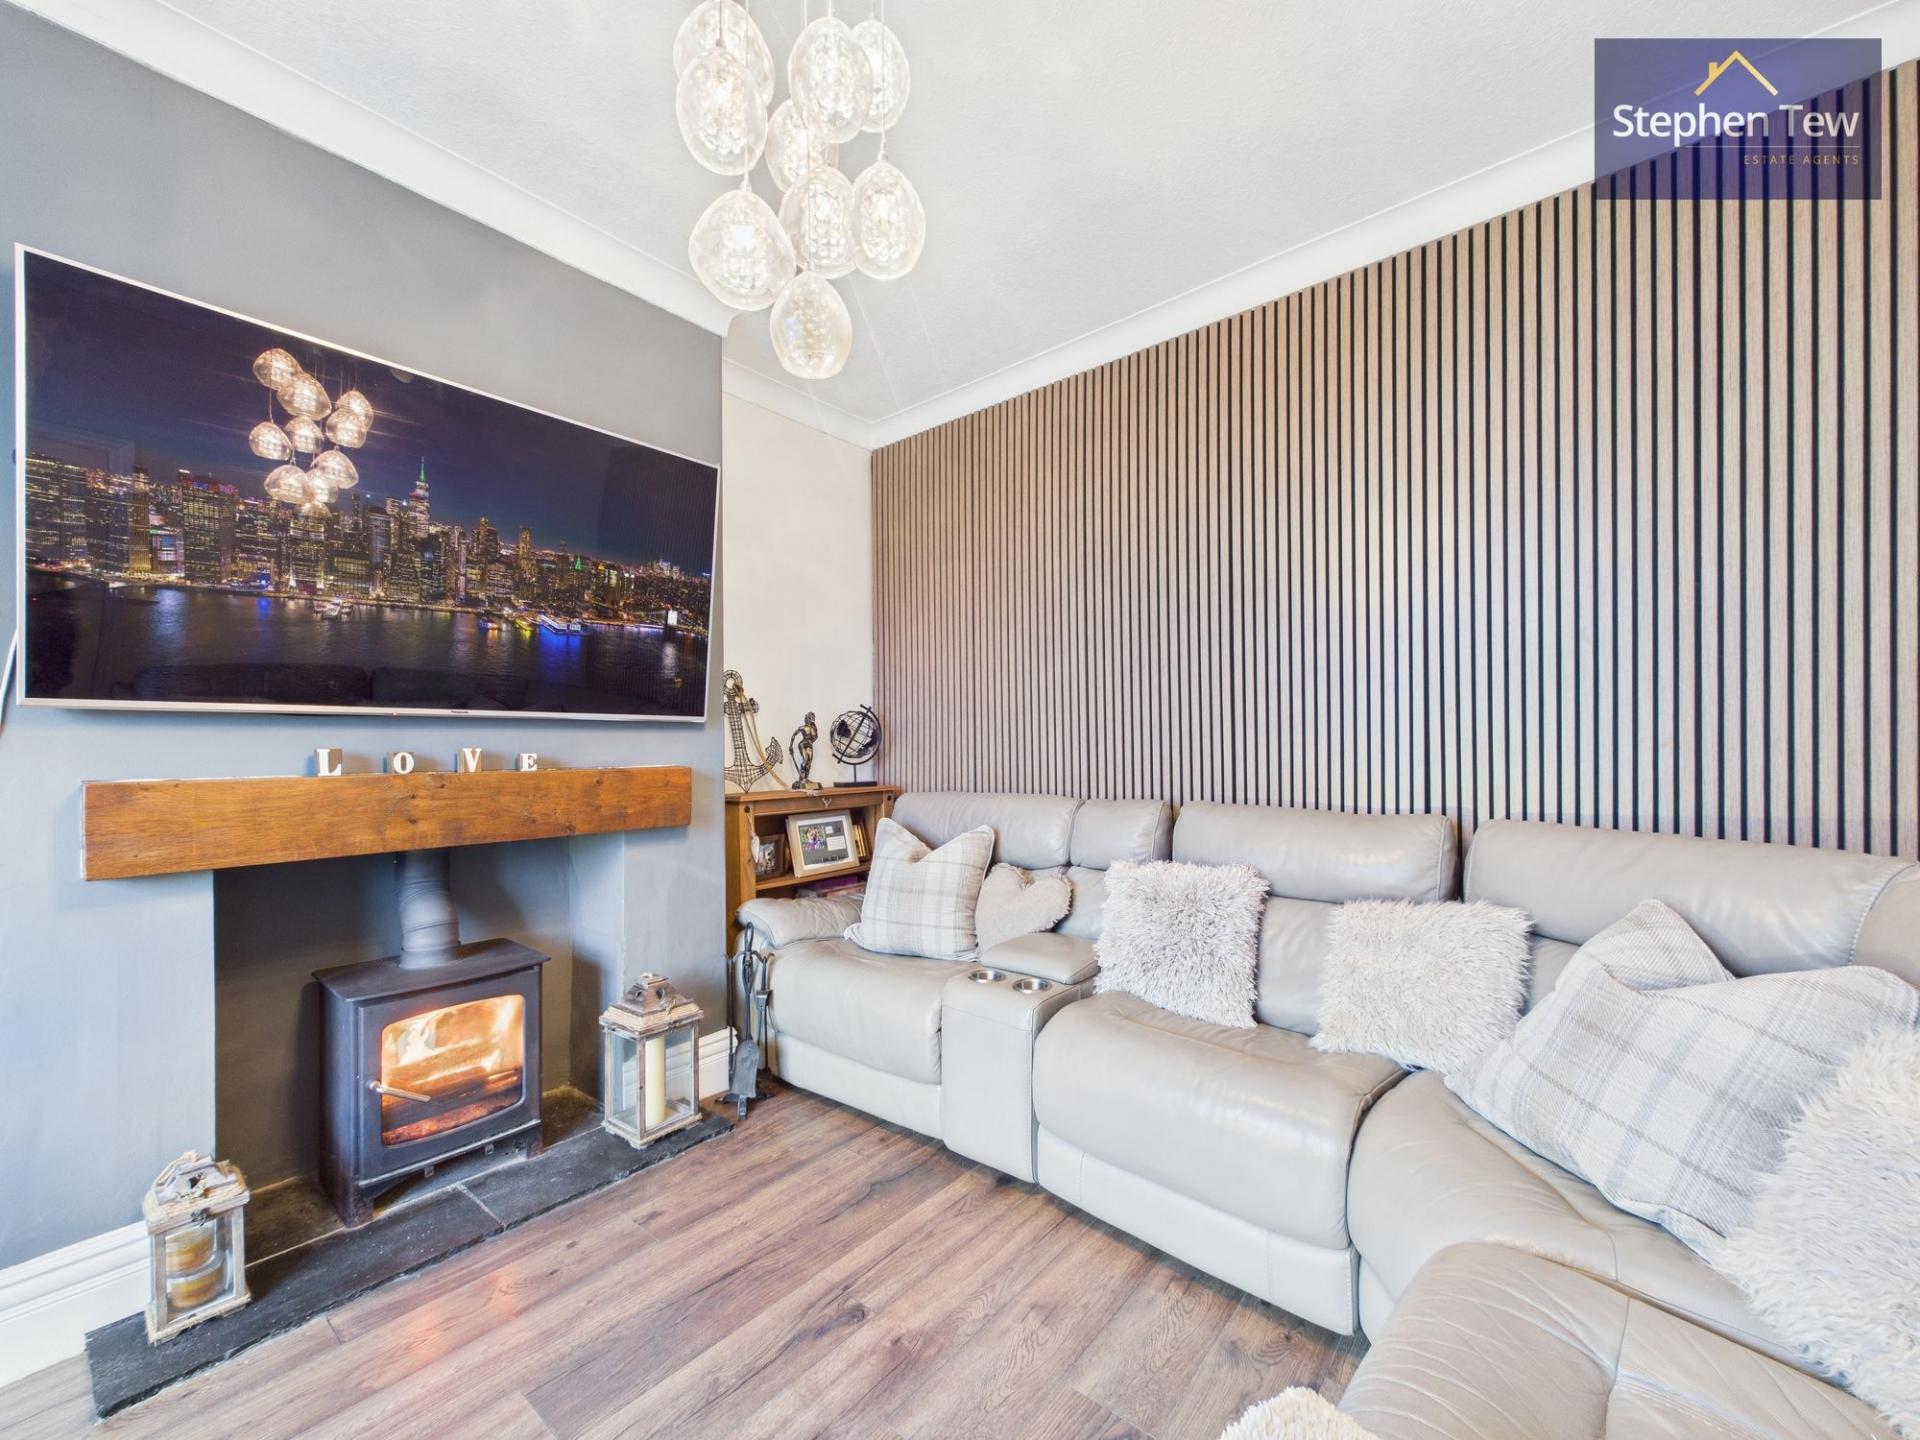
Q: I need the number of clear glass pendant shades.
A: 9